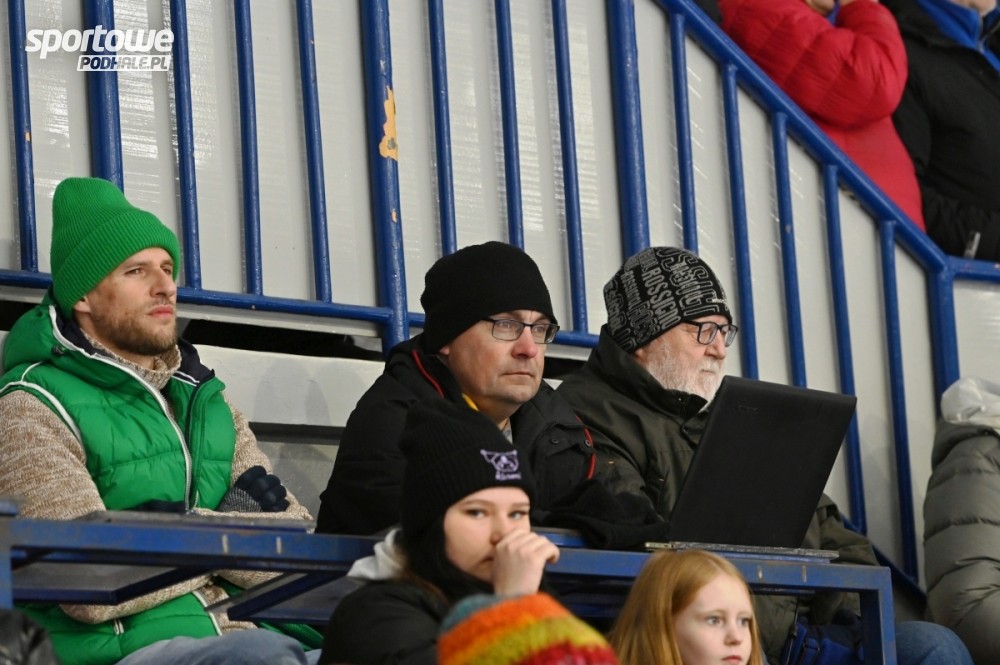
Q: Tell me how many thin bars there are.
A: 12